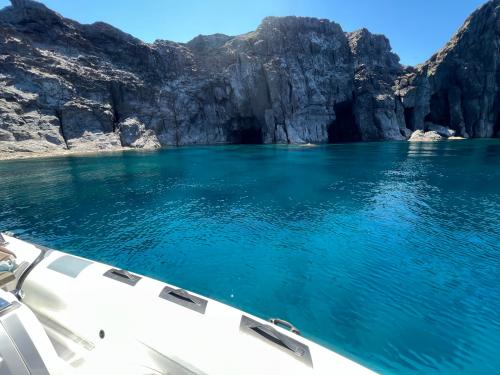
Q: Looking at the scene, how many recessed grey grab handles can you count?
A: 3